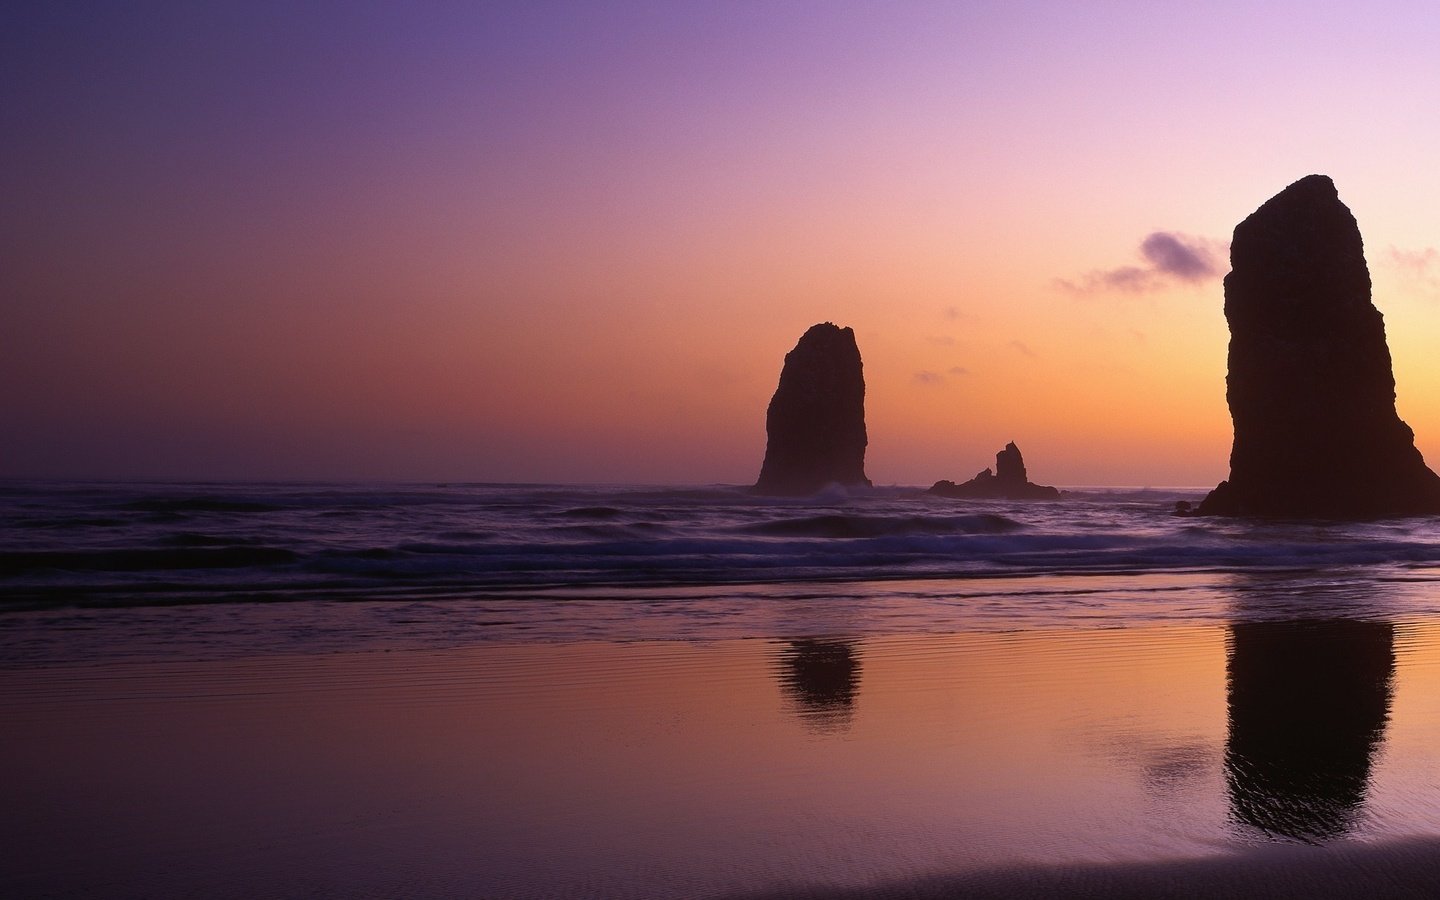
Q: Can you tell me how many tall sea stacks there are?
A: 2